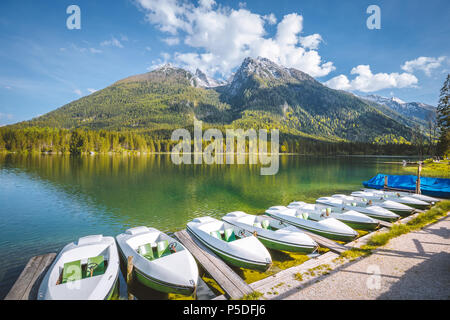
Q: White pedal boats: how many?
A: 10